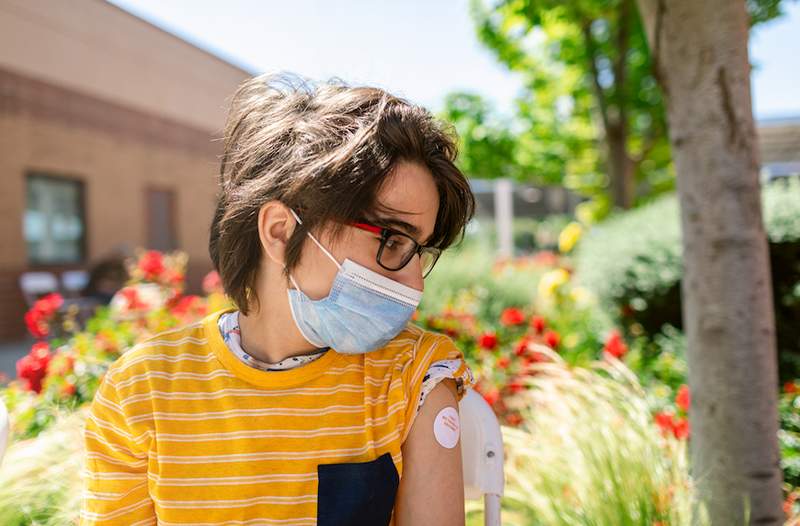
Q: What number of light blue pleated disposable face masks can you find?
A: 1